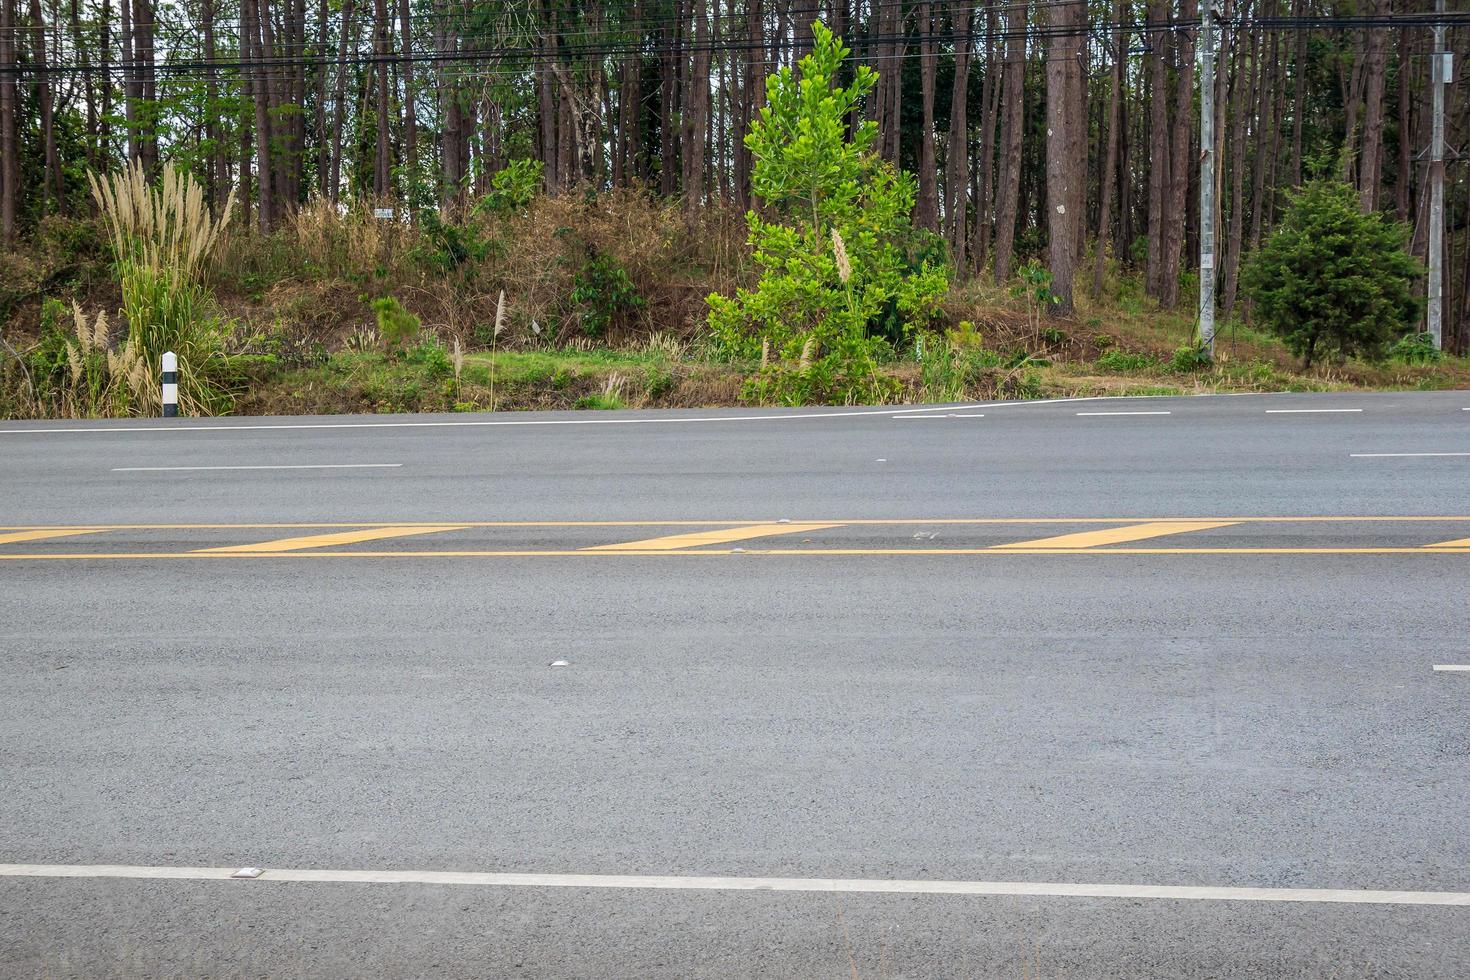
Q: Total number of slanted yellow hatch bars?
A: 5